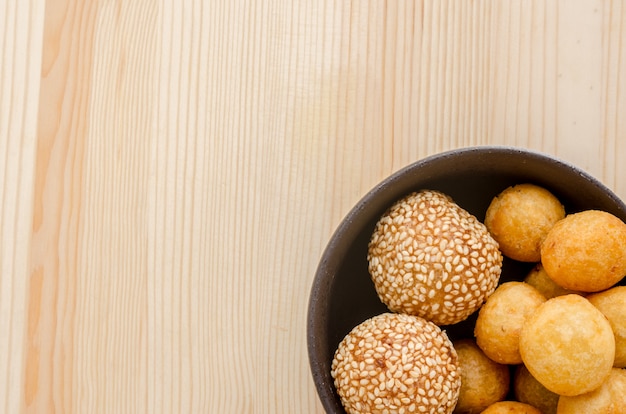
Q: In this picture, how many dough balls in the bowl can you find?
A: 12